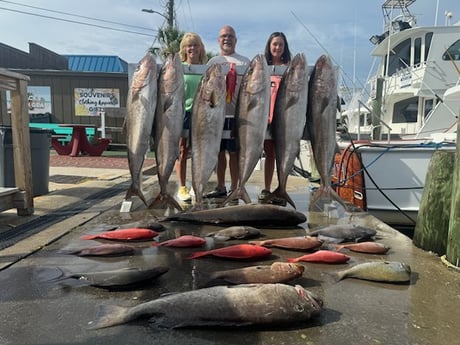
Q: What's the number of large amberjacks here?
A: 6